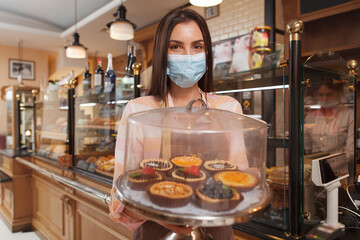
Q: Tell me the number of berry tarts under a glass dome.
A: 3